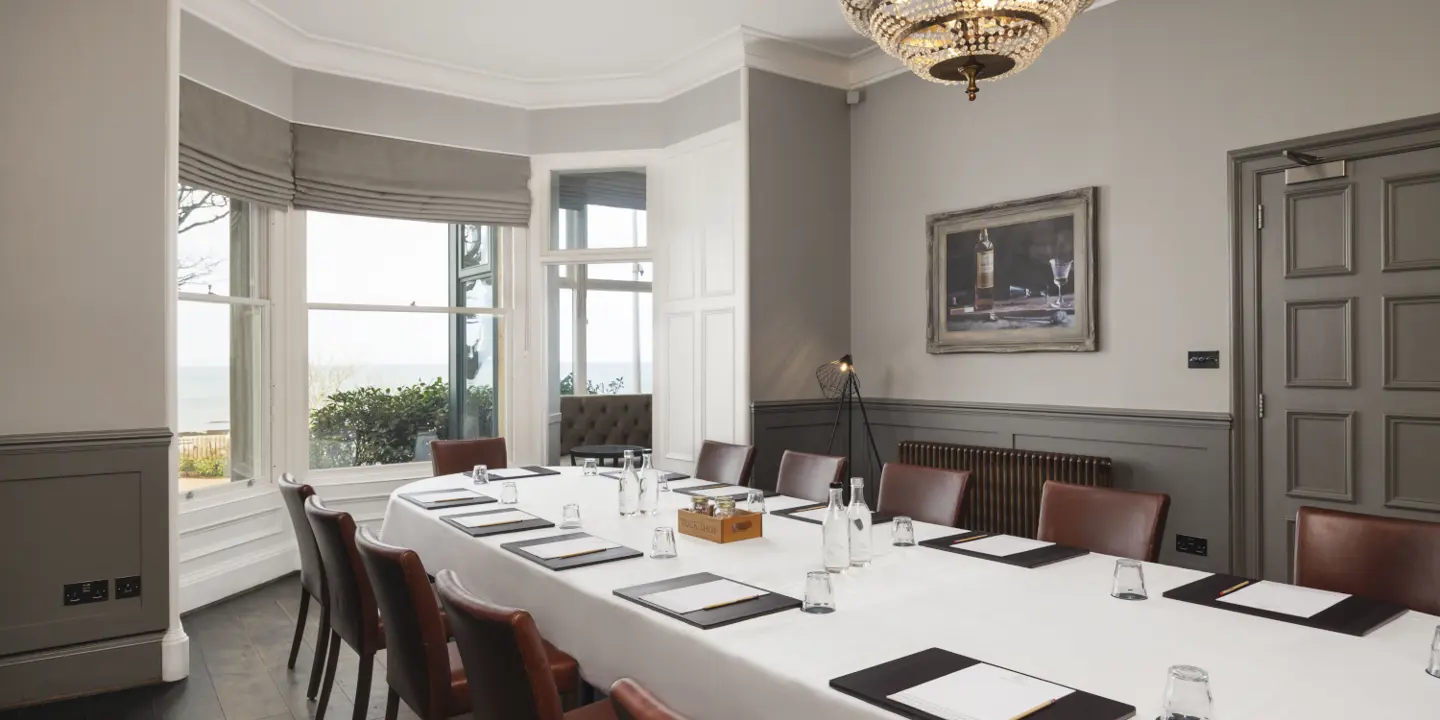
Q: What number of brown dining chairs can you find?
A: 11